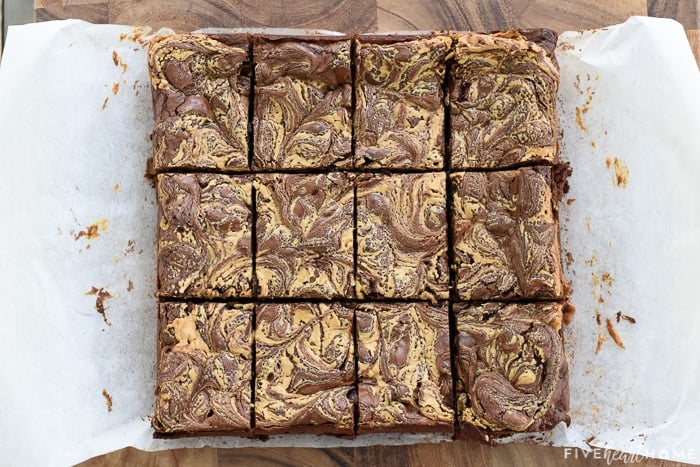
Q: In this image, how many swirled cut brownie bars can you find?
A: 12